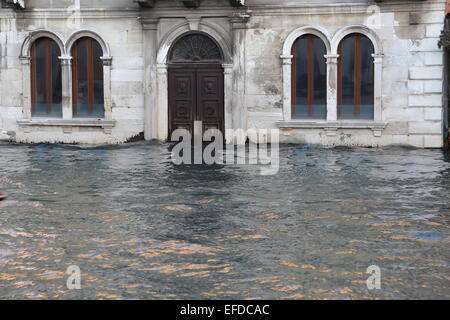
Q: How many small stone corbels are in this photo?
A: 6